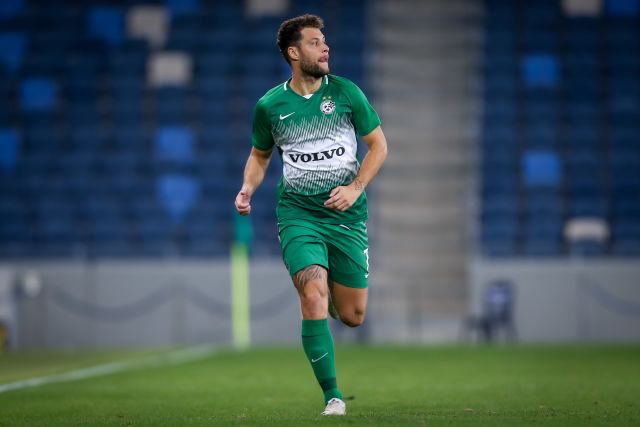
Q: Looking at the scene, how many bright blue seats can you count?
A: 11